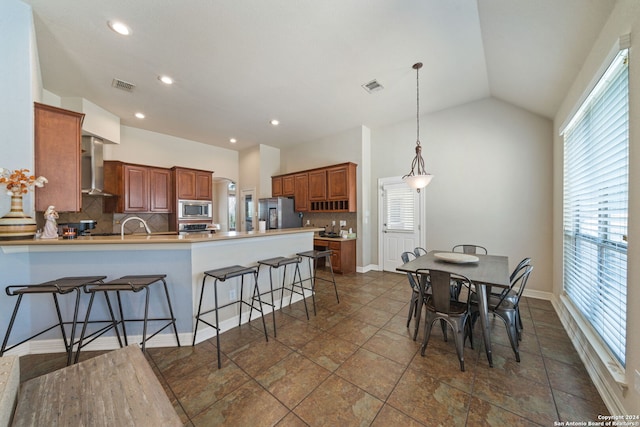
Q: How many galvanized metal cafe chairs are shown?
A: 6